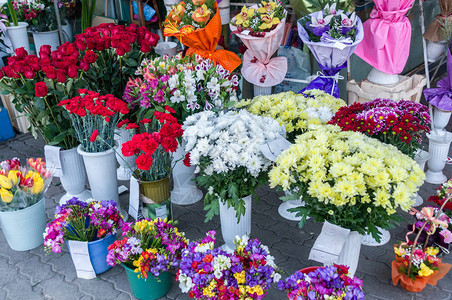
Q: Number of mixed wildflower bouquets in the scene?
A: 4